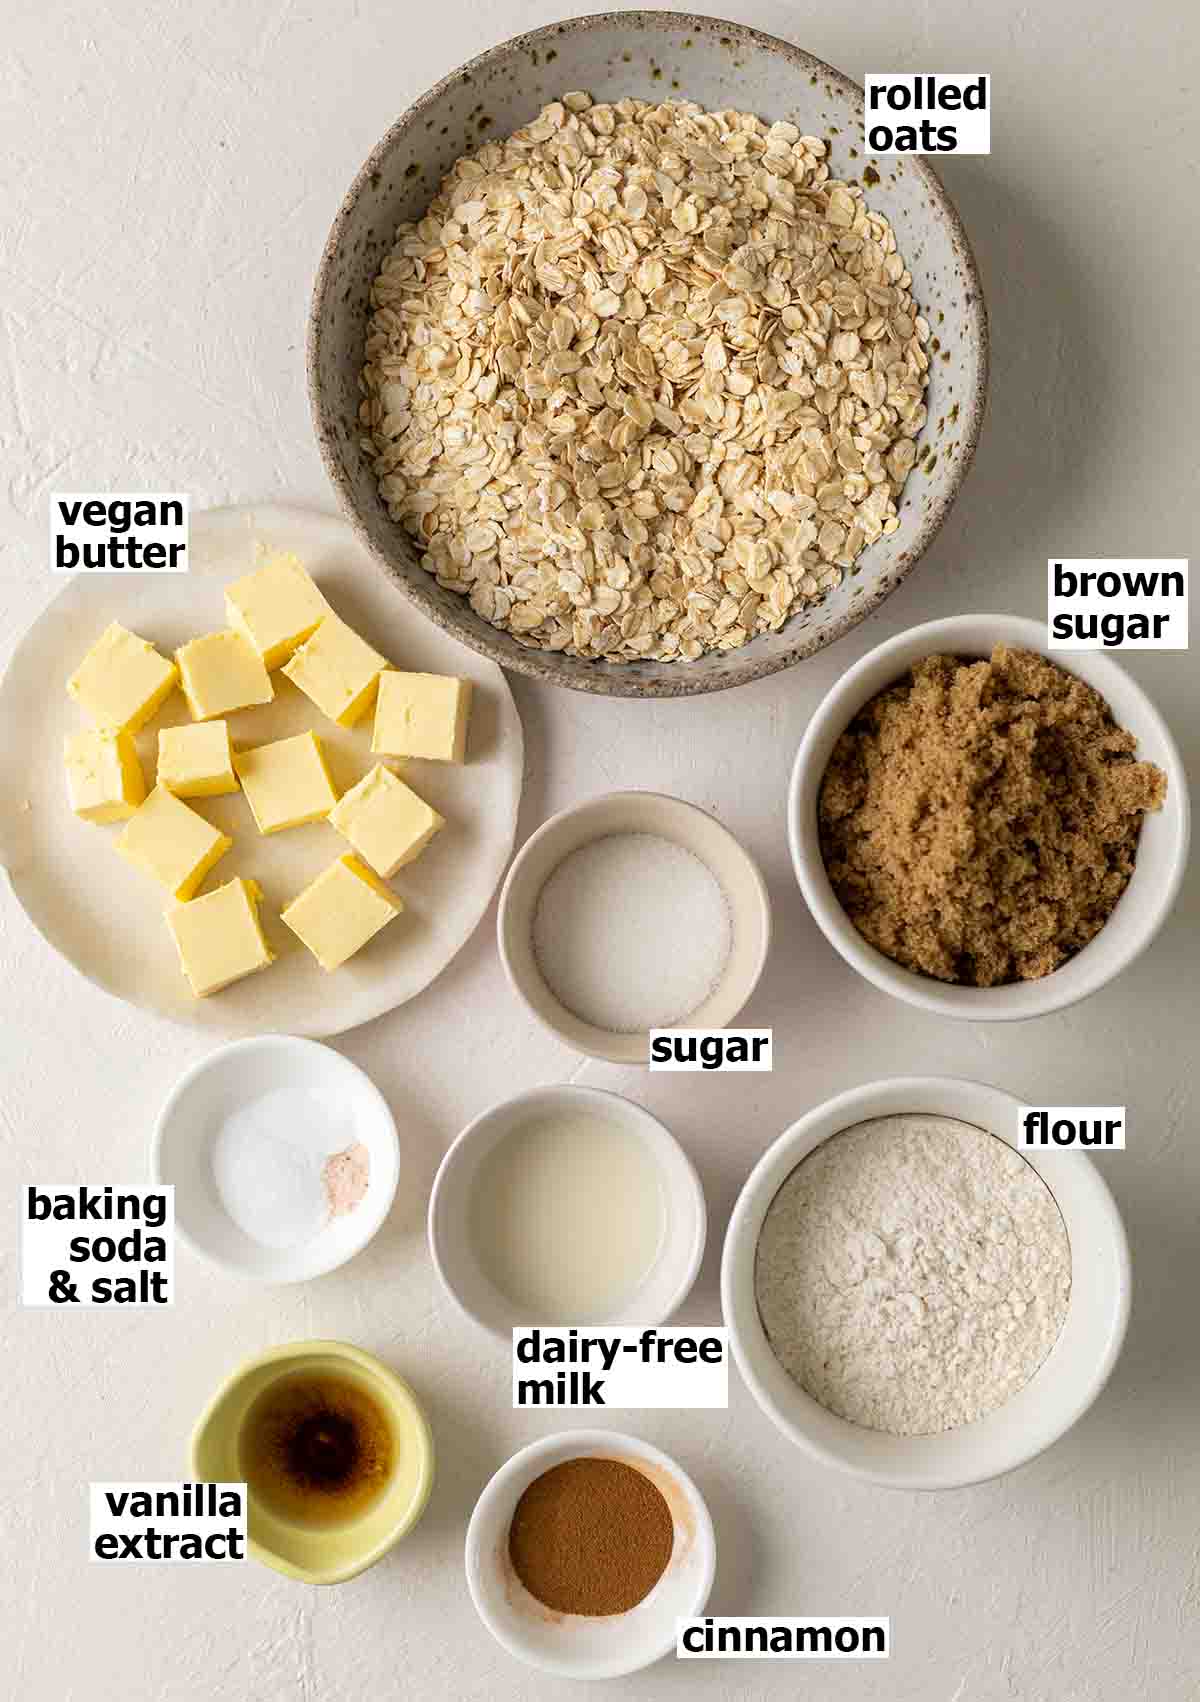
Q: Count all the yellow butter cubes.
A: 12